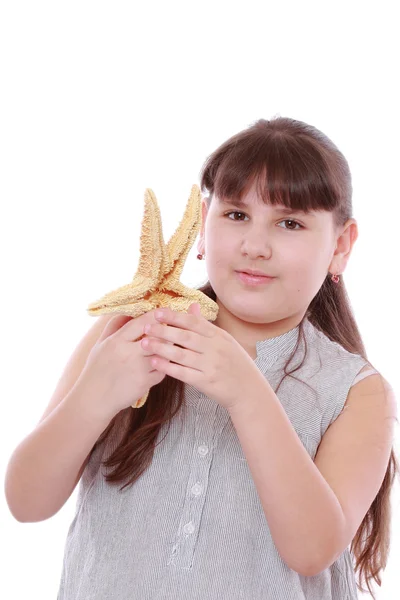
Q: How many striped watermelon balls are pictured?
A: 0